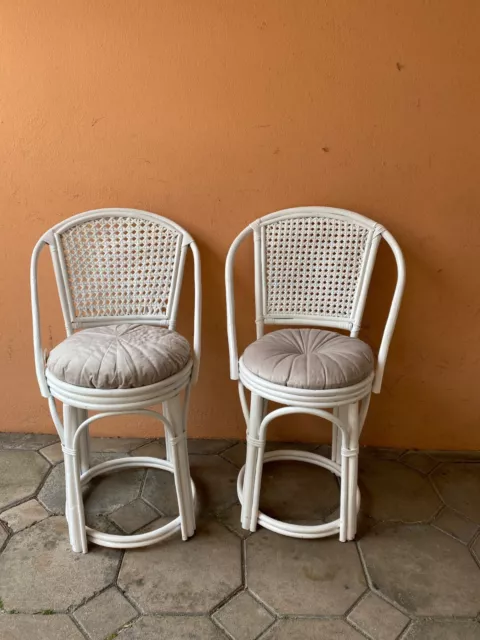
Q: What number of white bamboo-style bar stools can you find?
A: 2